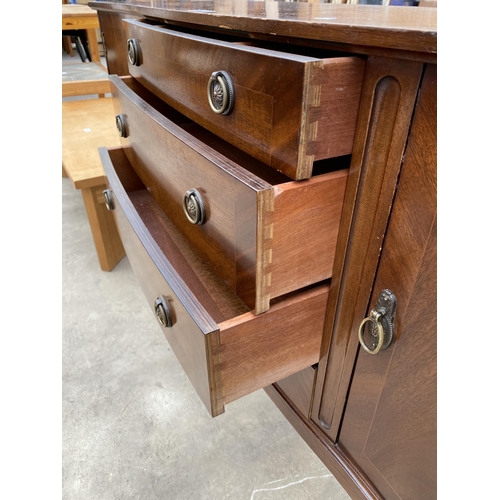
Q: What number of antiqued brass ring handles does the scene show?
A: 7